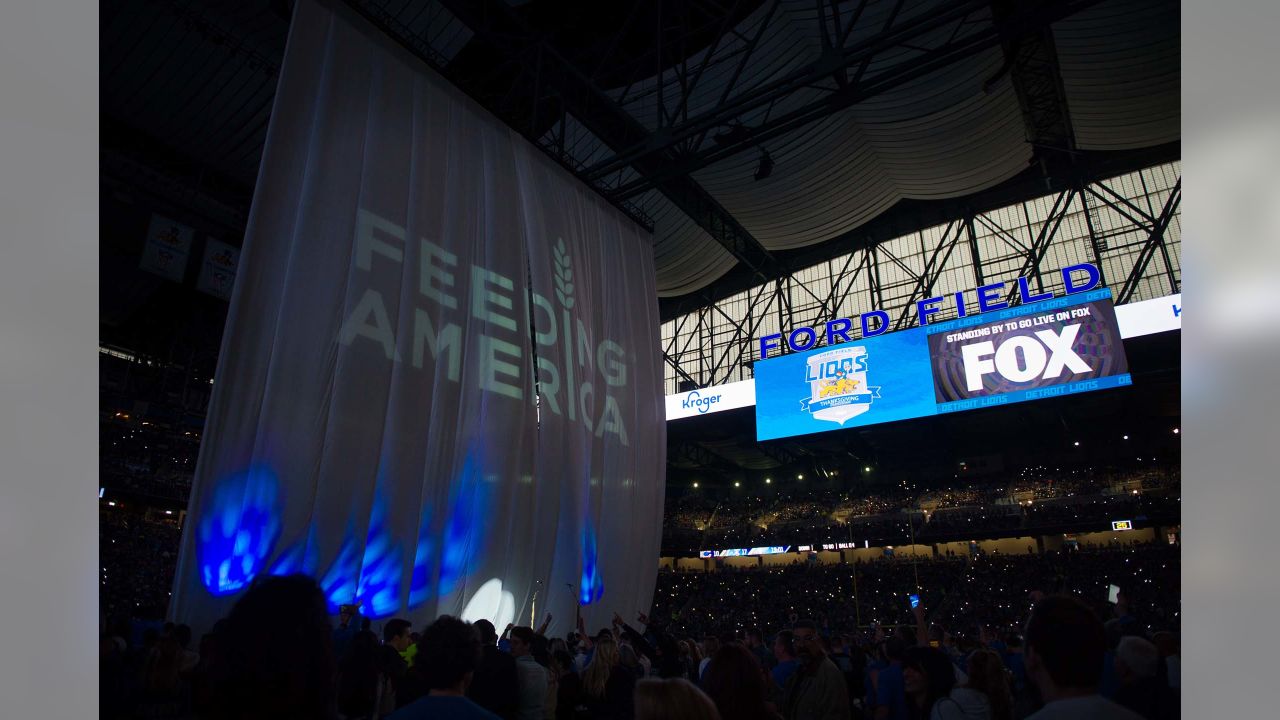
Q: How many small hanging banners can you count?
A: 2